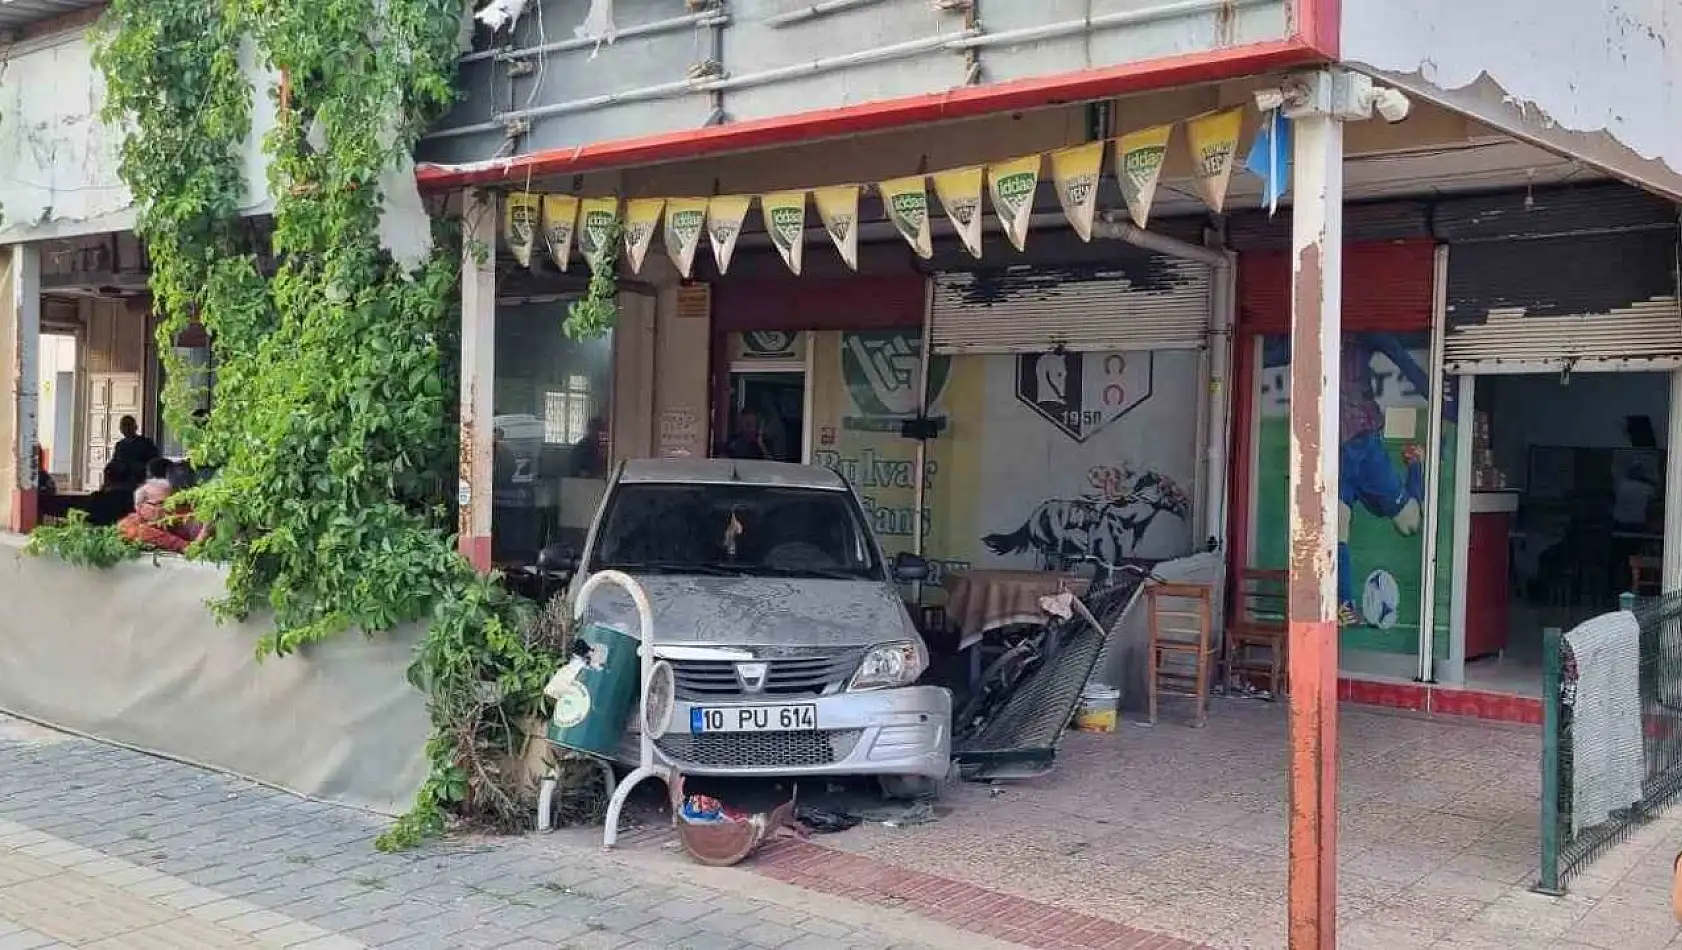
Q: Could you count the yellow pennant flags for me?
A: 14